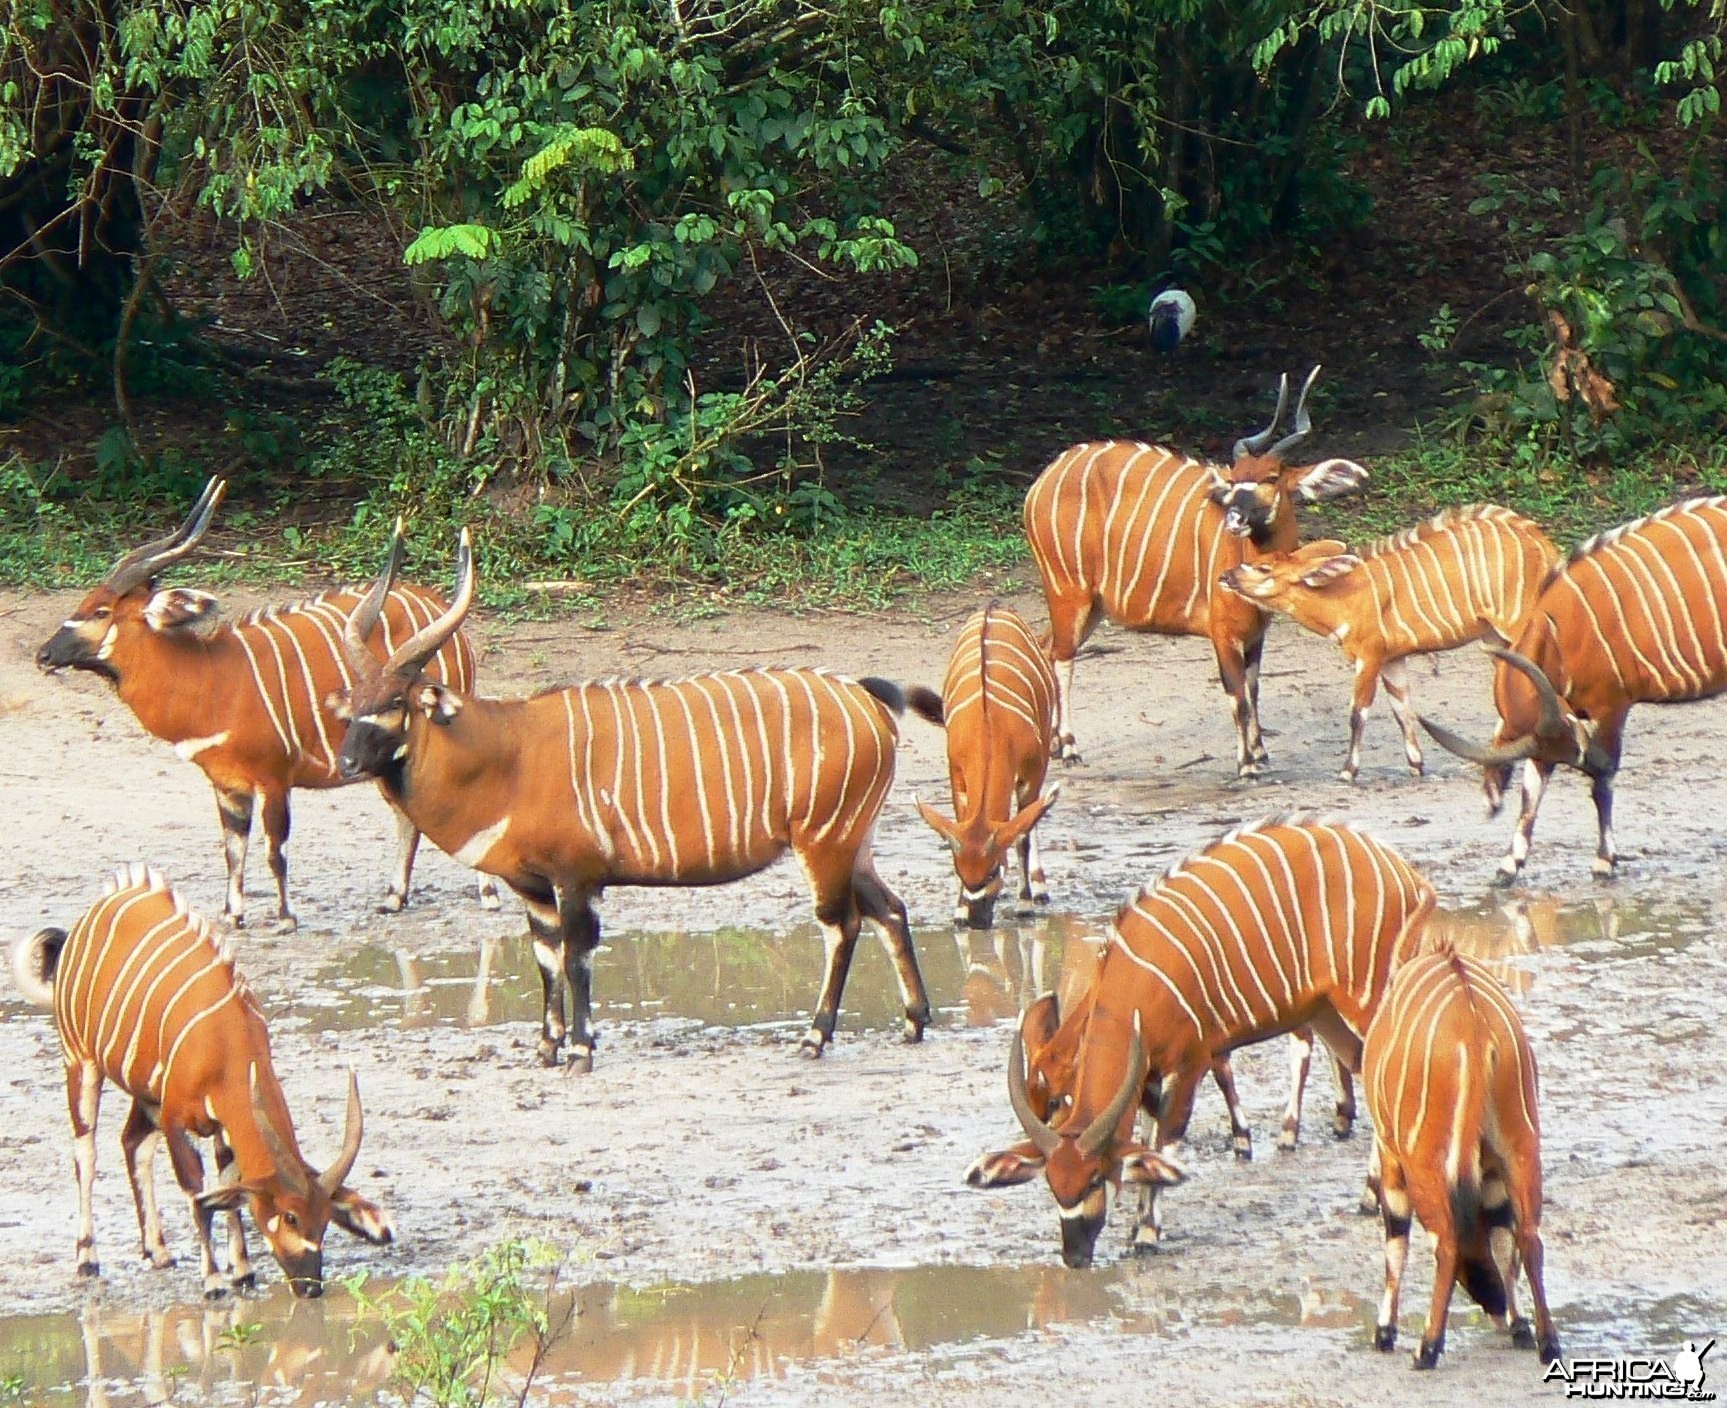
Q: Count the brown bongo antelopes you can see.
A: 10